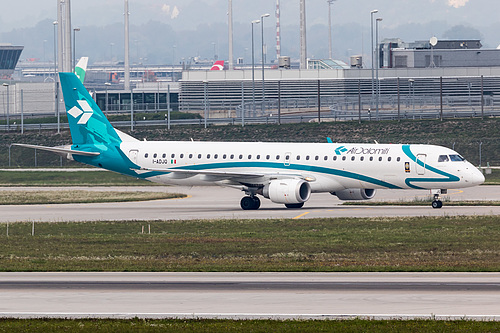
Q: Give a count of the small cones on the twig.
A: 0